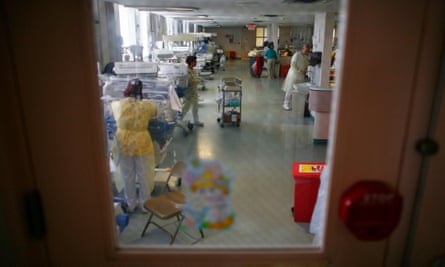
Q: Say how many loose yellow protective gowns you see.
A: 3